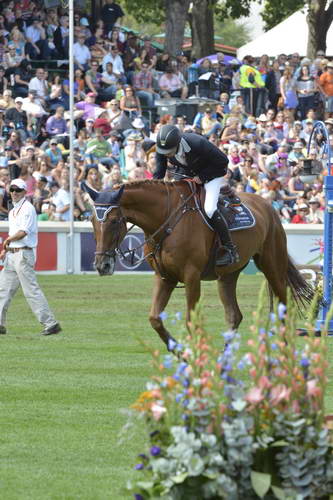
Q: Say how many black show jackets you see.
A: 1